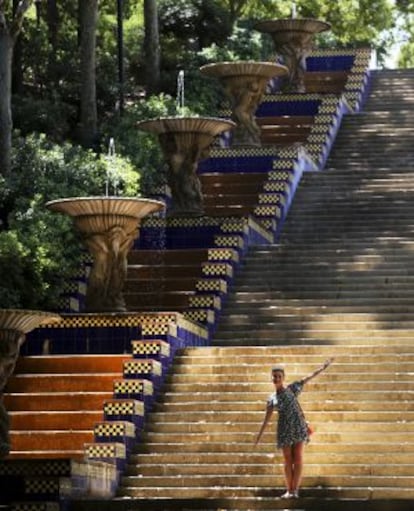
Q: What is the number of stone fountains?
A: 5